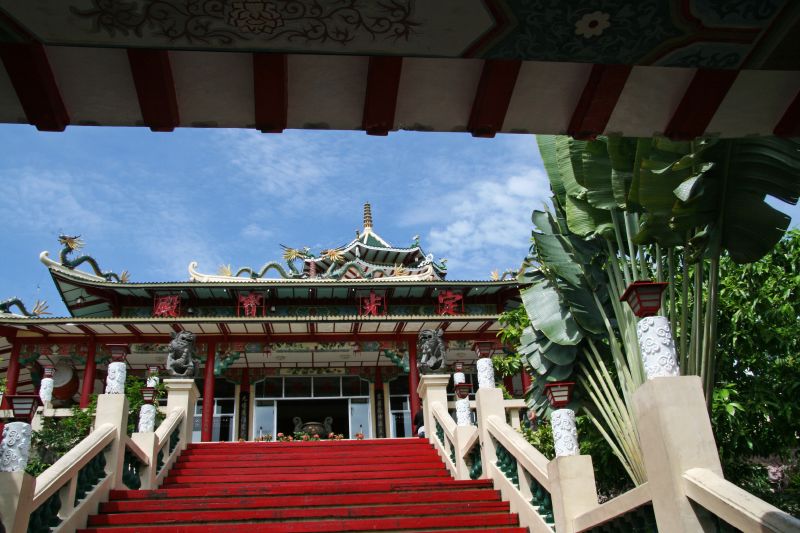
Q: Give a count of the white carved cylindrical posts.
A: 10